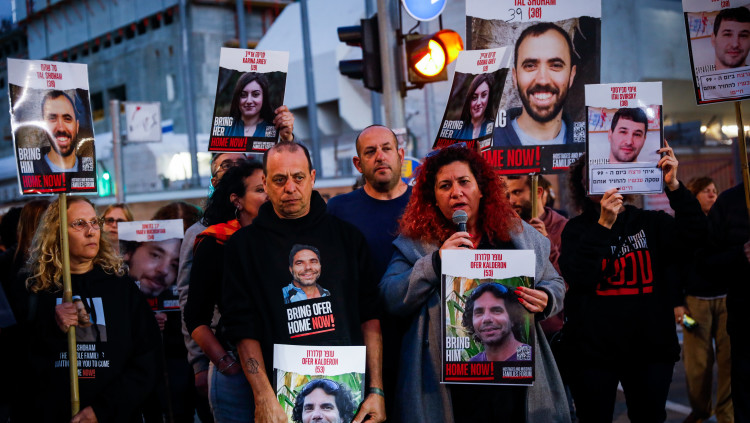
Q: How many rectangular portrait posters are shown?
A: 9